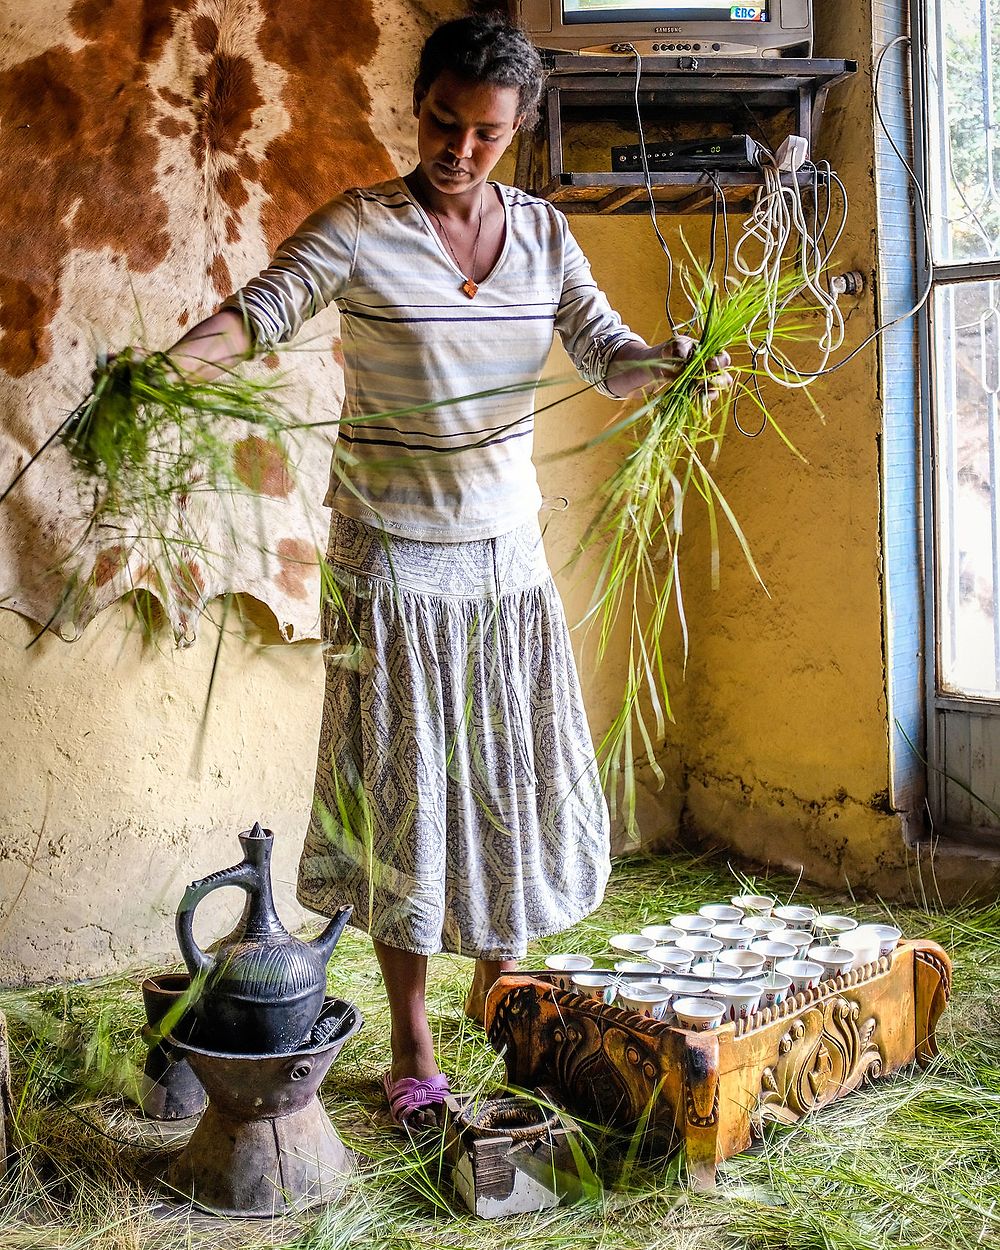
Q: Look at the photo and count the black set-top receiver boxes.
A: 1